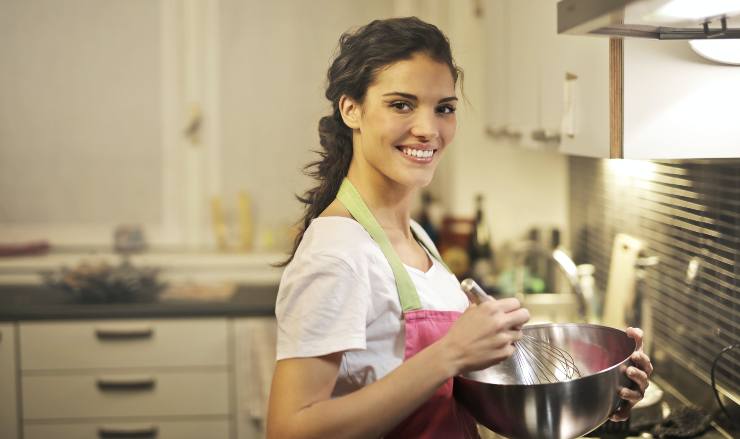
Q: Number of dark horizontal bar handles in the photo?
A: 3